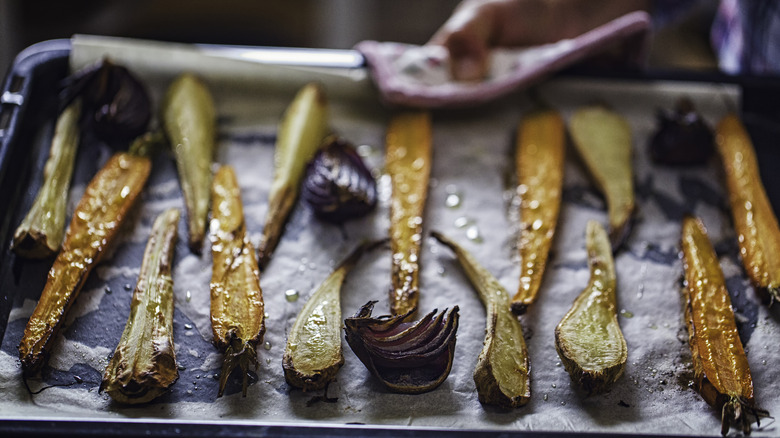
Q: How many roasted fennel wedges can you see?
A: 0